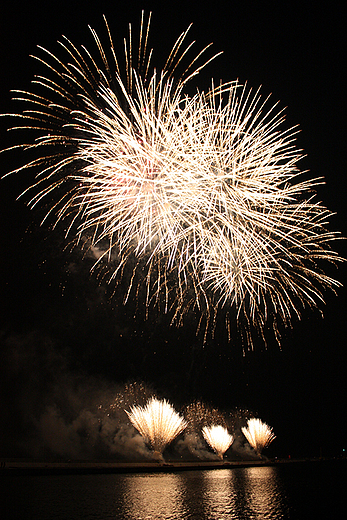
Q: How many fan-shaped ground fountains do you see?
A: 3